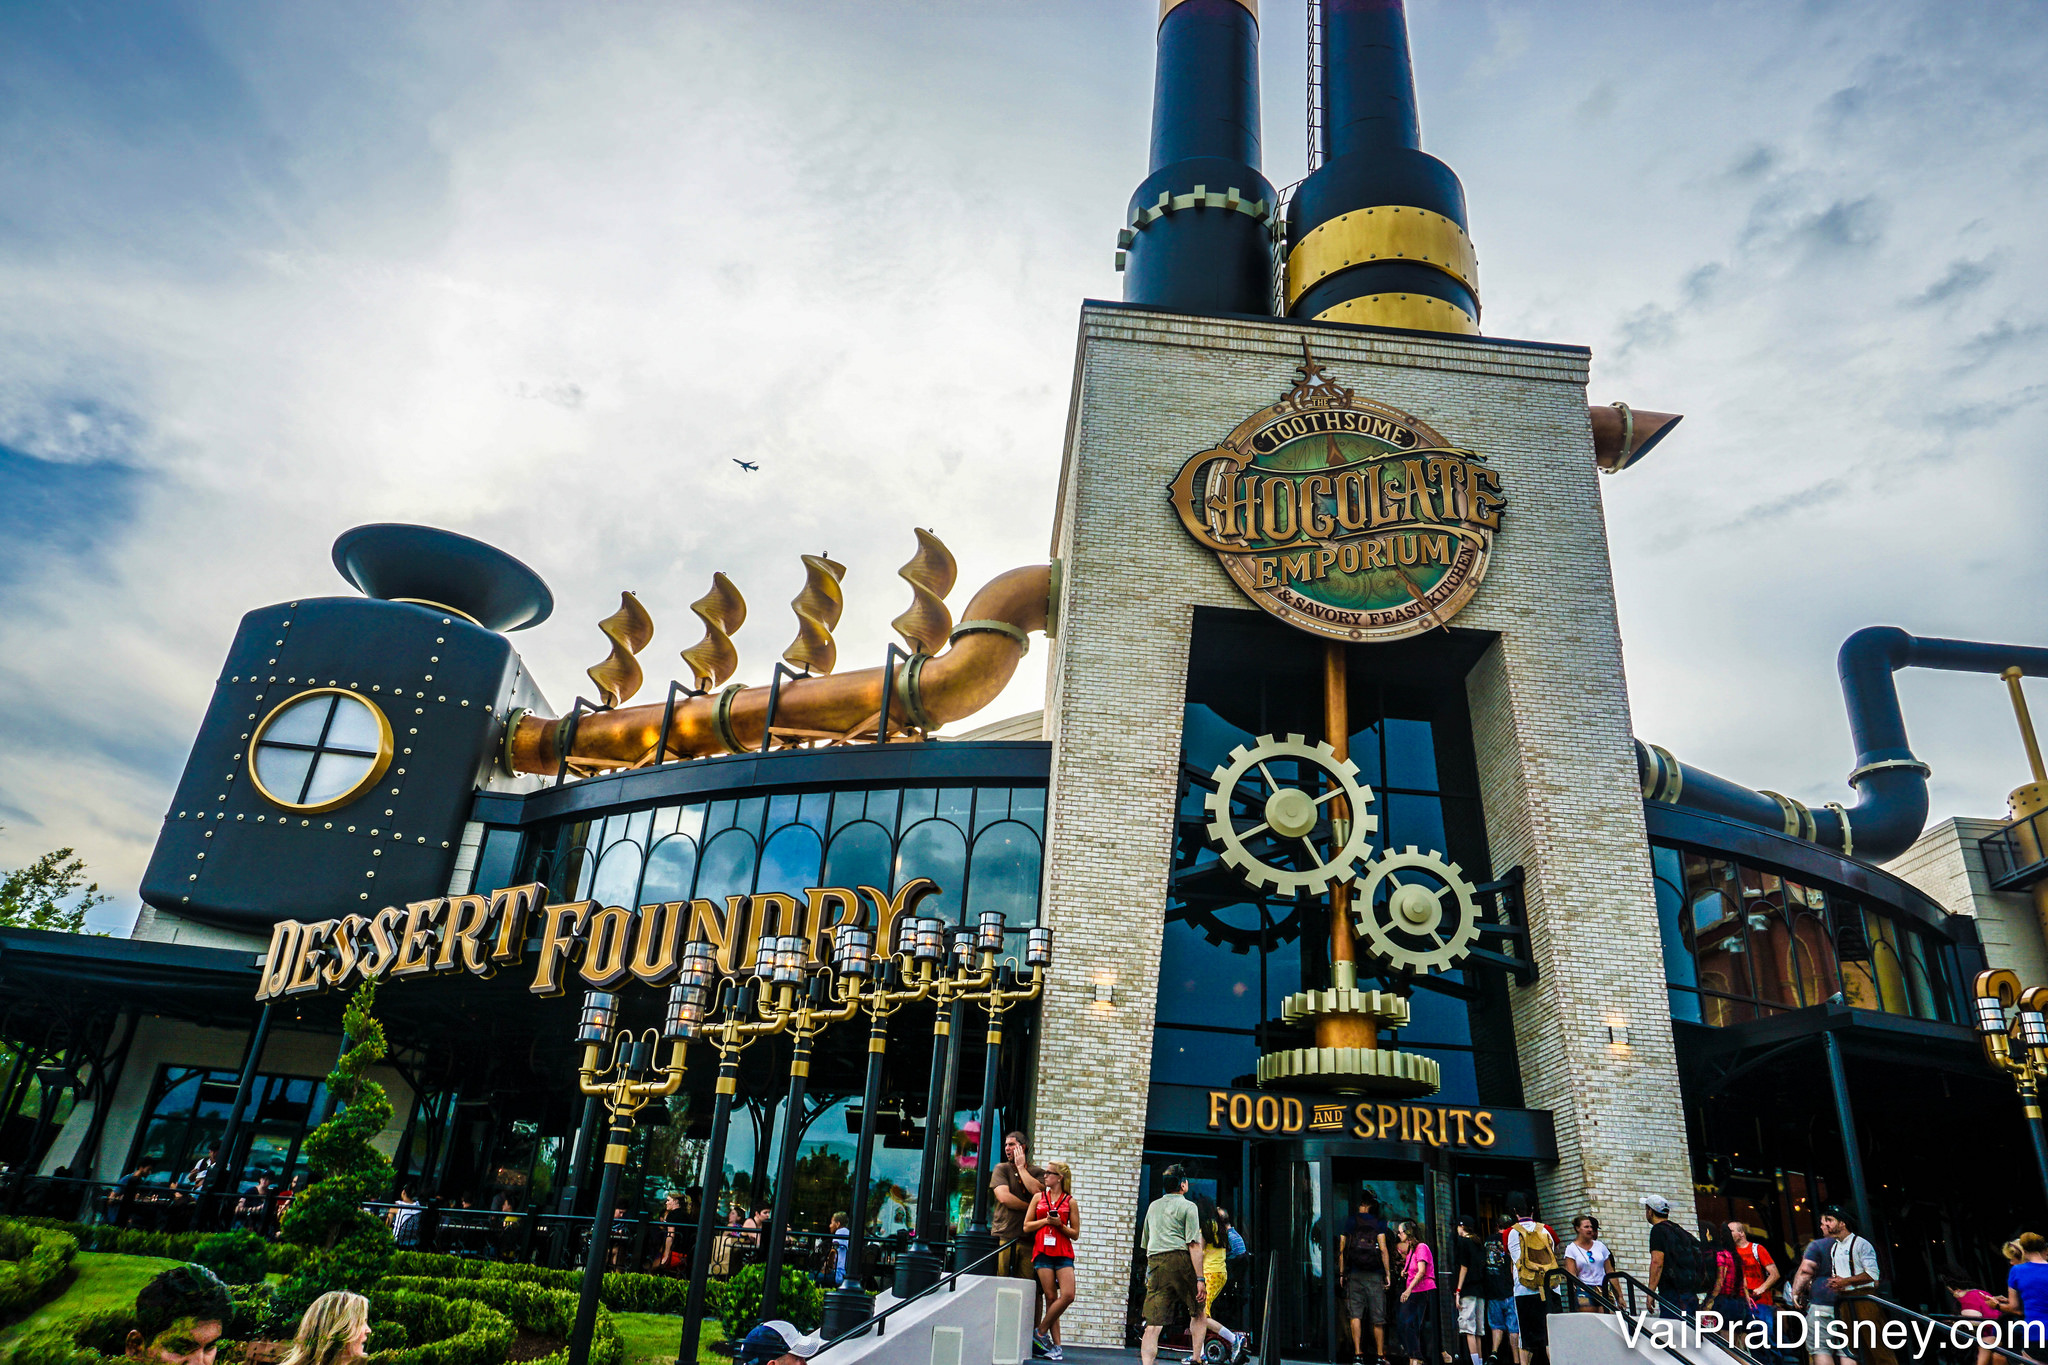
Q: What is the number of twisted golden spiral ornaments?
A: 4